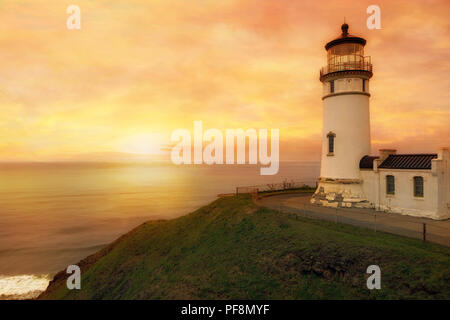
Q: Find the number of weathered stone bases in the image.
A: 1